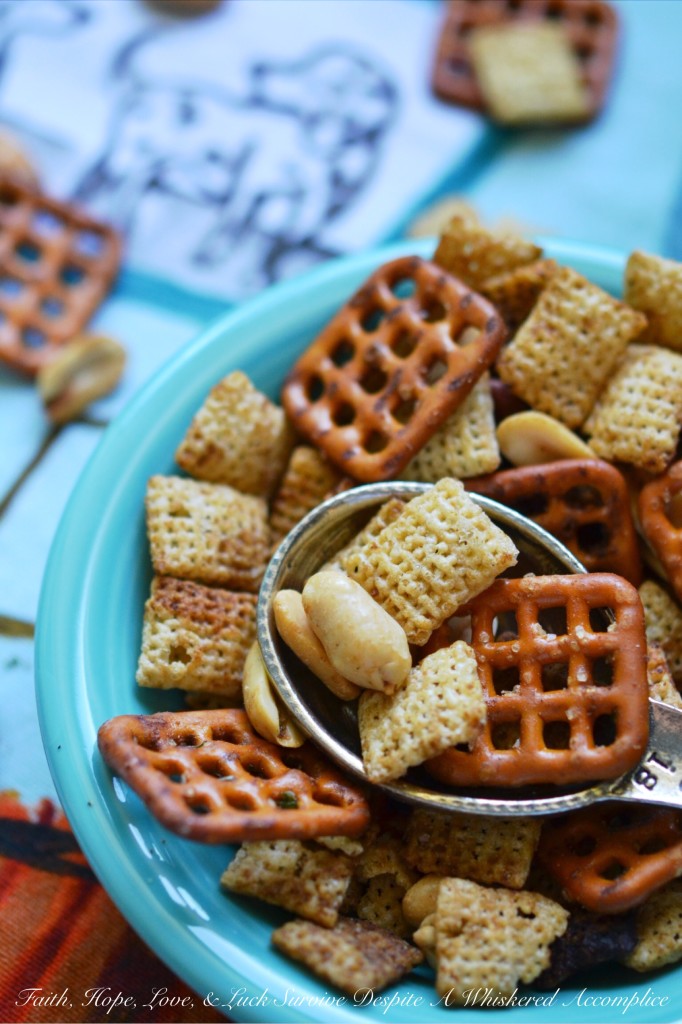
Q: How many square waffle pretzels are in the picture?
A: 8